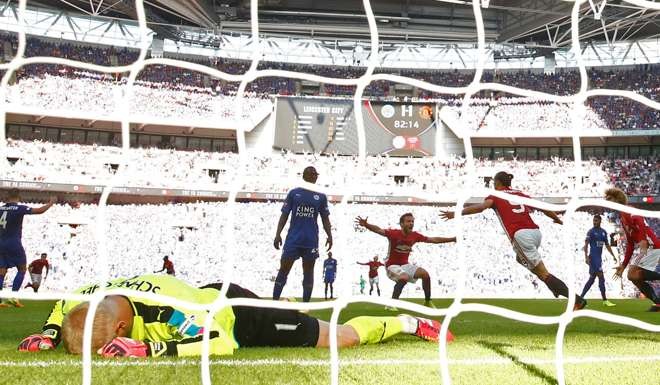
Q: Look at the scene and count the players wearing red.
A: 6